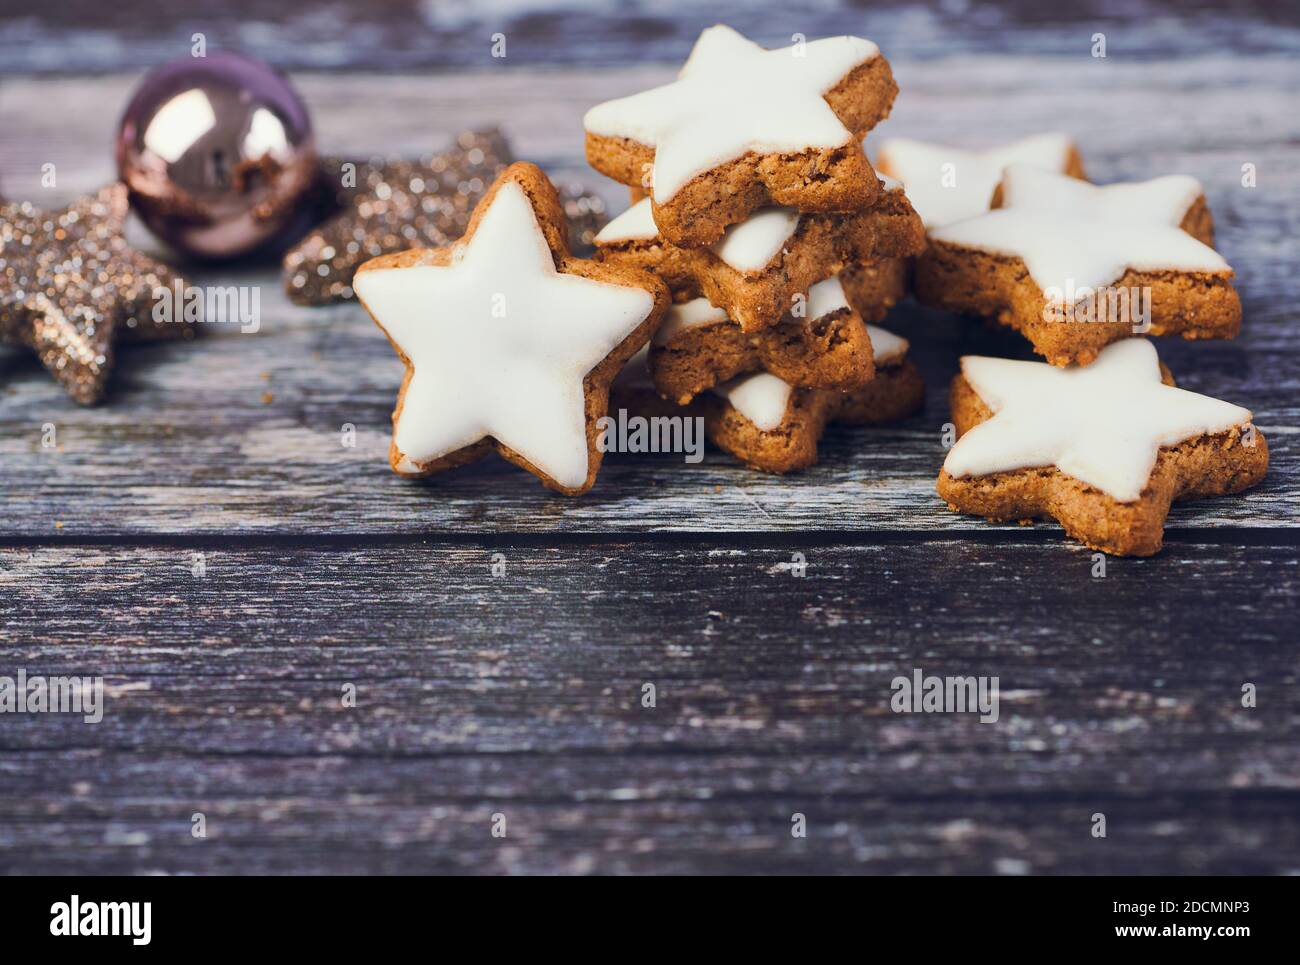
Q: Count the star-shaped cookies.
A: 8